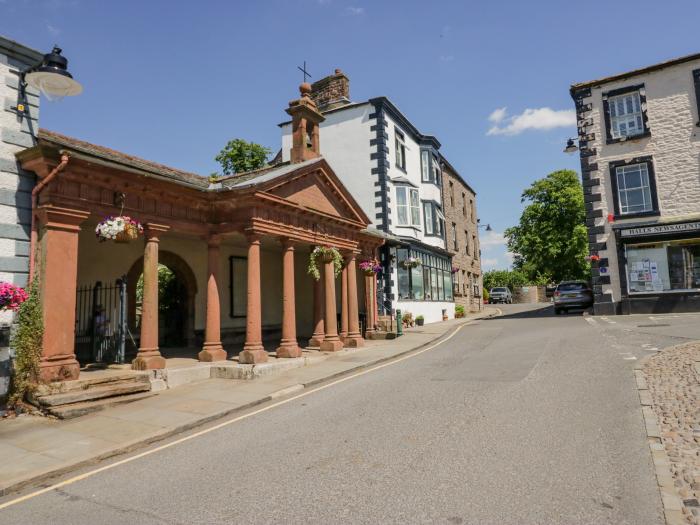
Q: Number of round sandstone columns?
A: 8